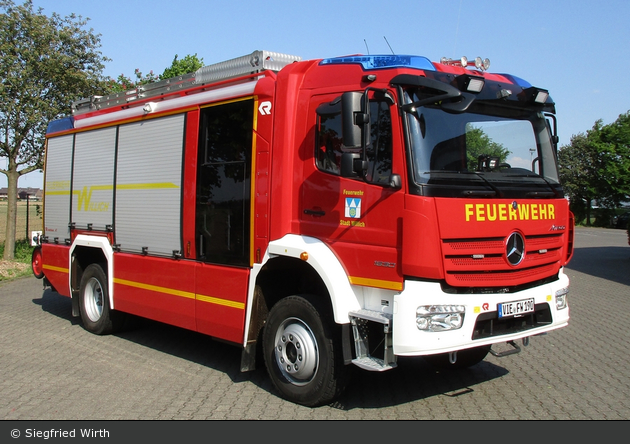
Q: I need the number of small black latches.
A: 9